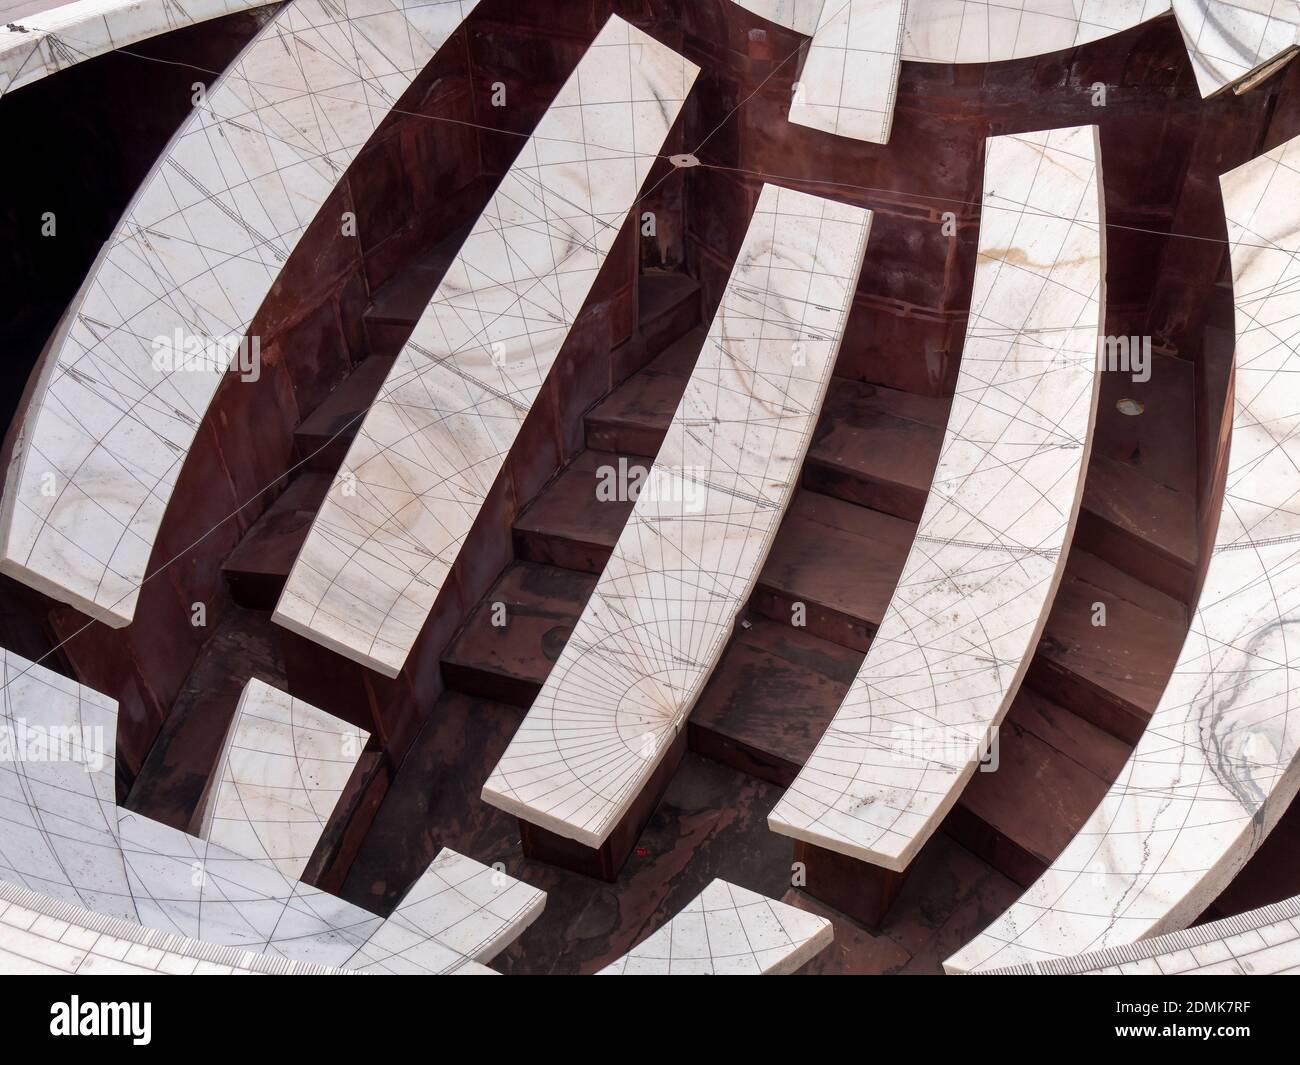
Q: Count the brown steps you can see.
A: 13